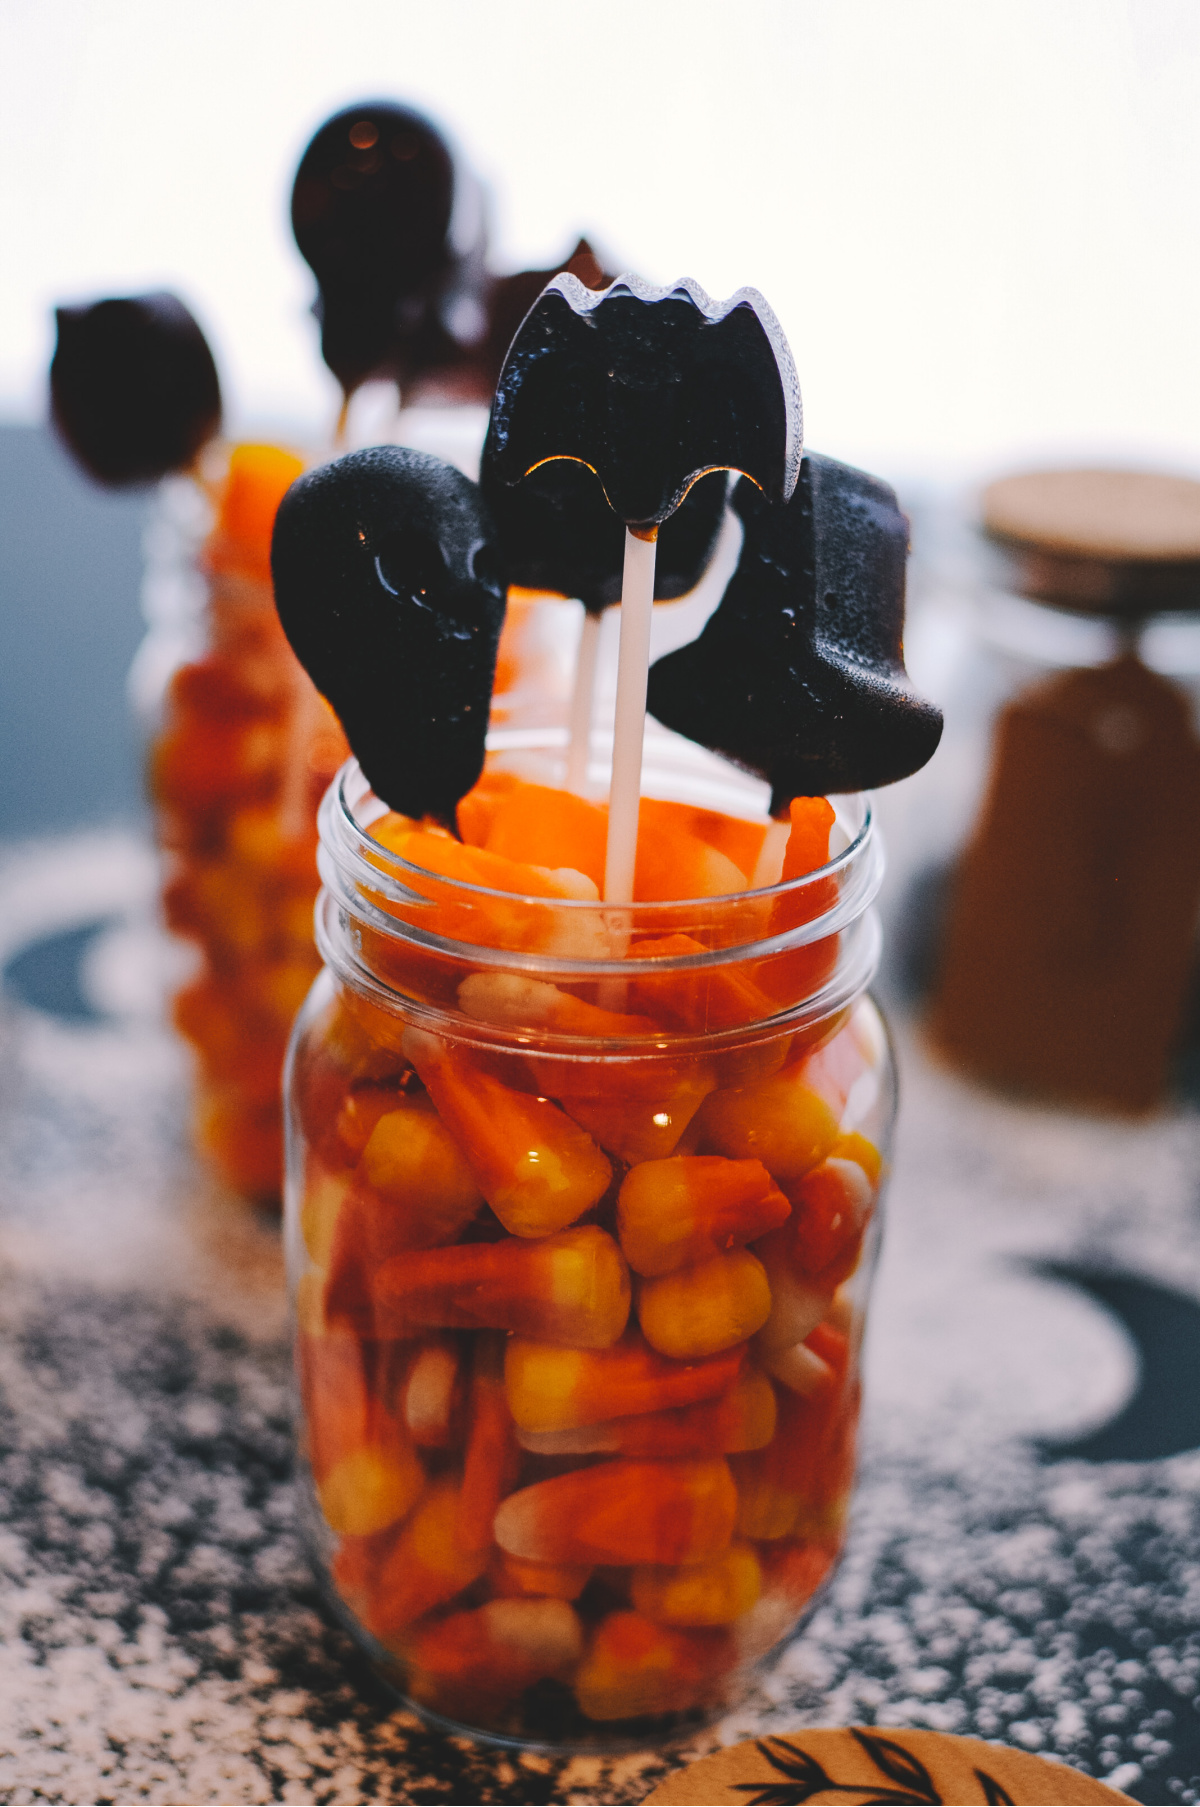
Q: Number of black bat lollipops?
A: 1